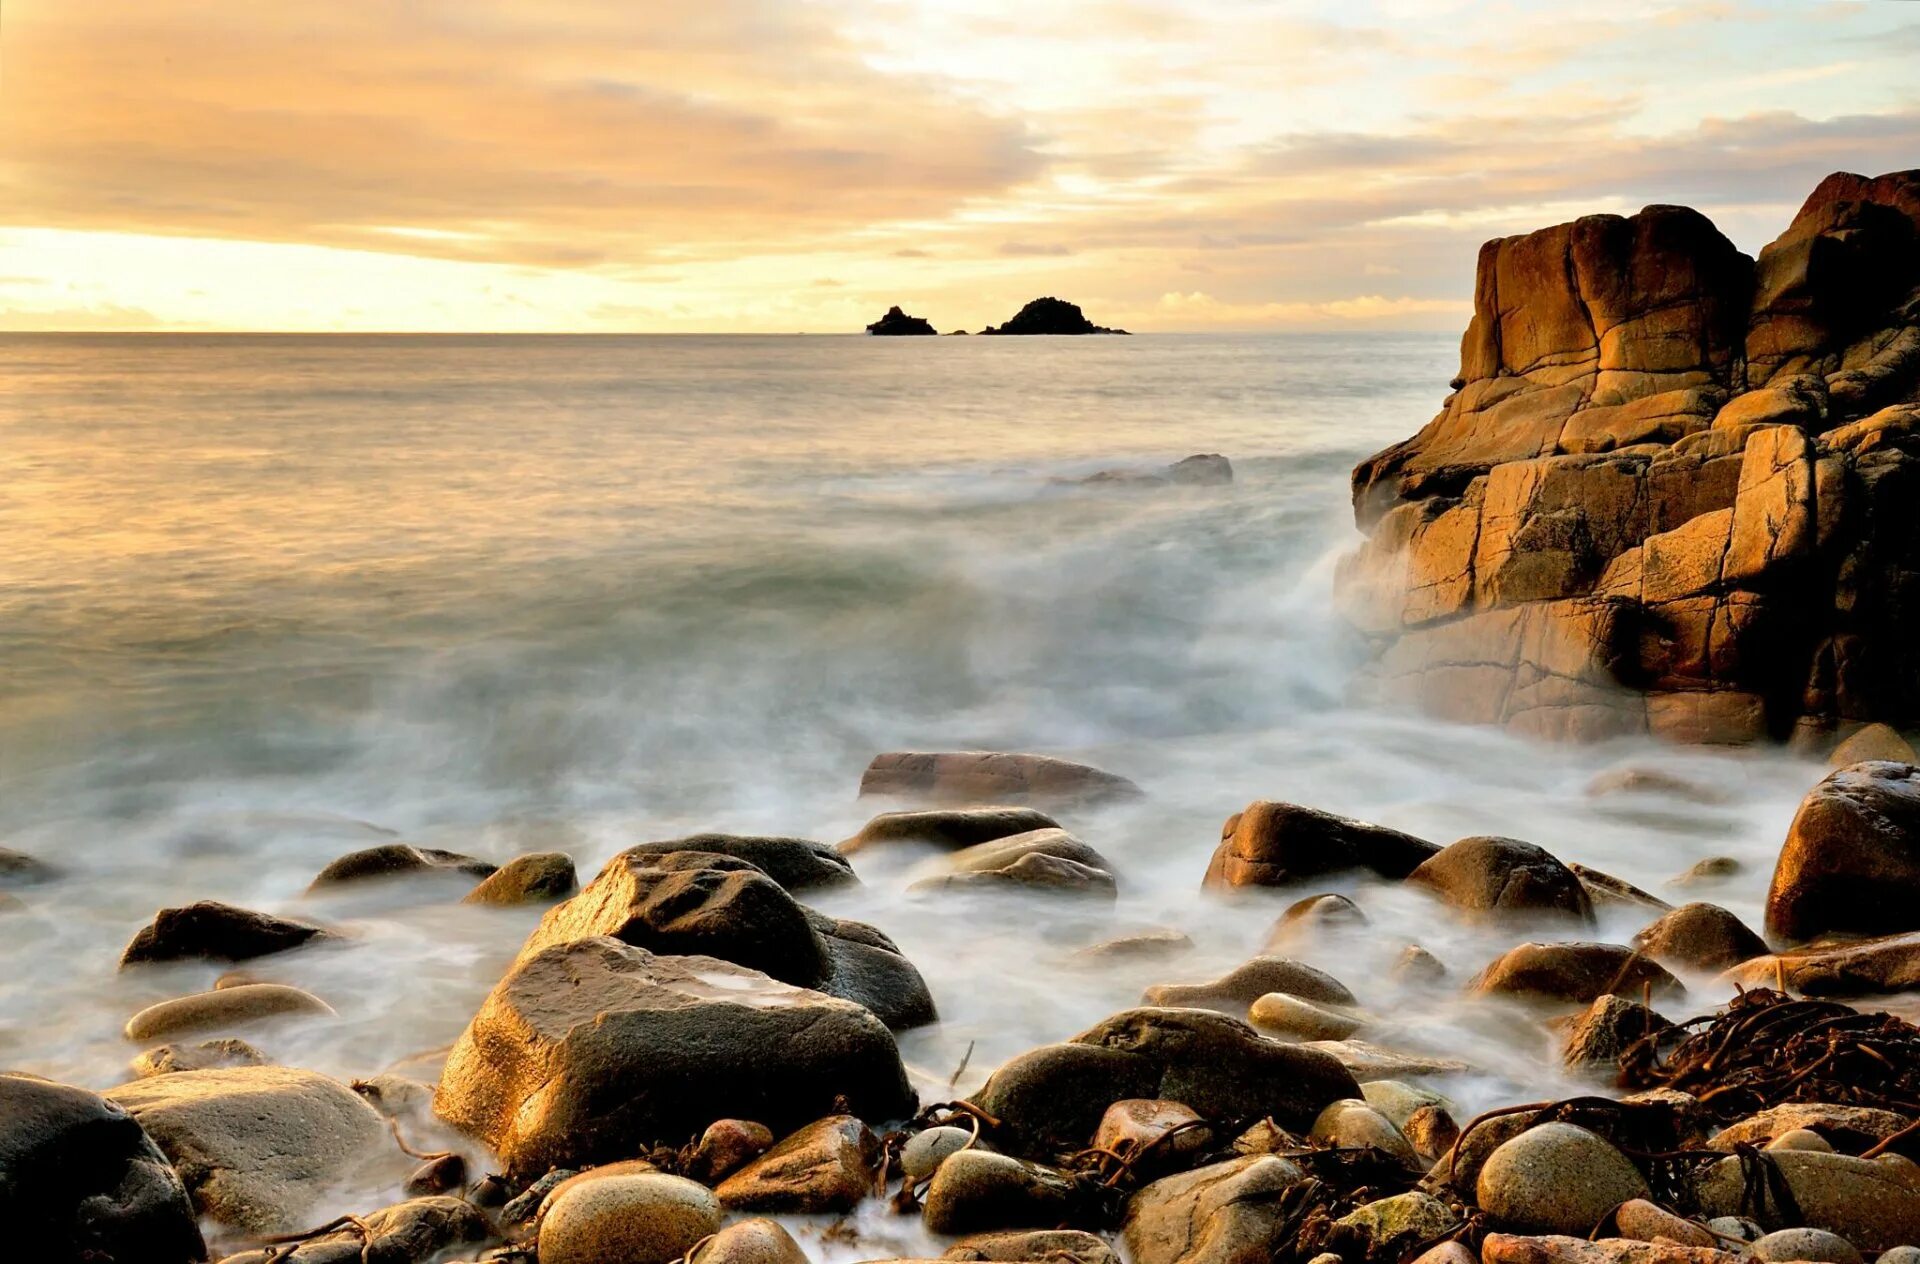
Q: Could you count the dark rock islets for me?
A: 2